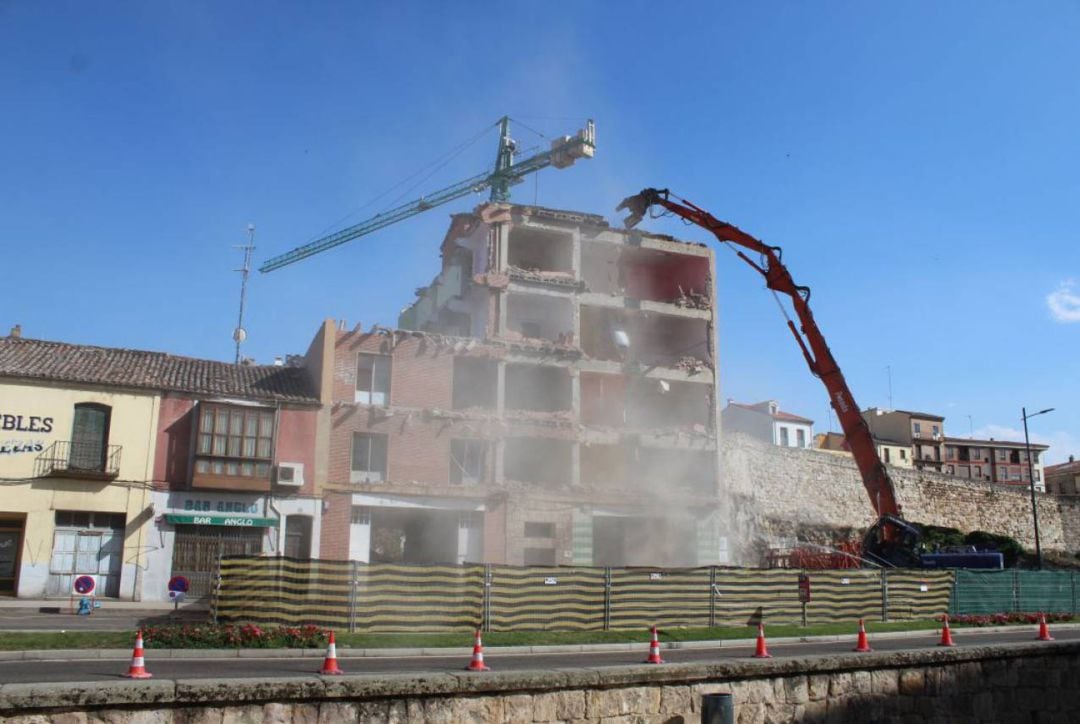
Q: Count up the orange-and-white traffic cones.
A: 8